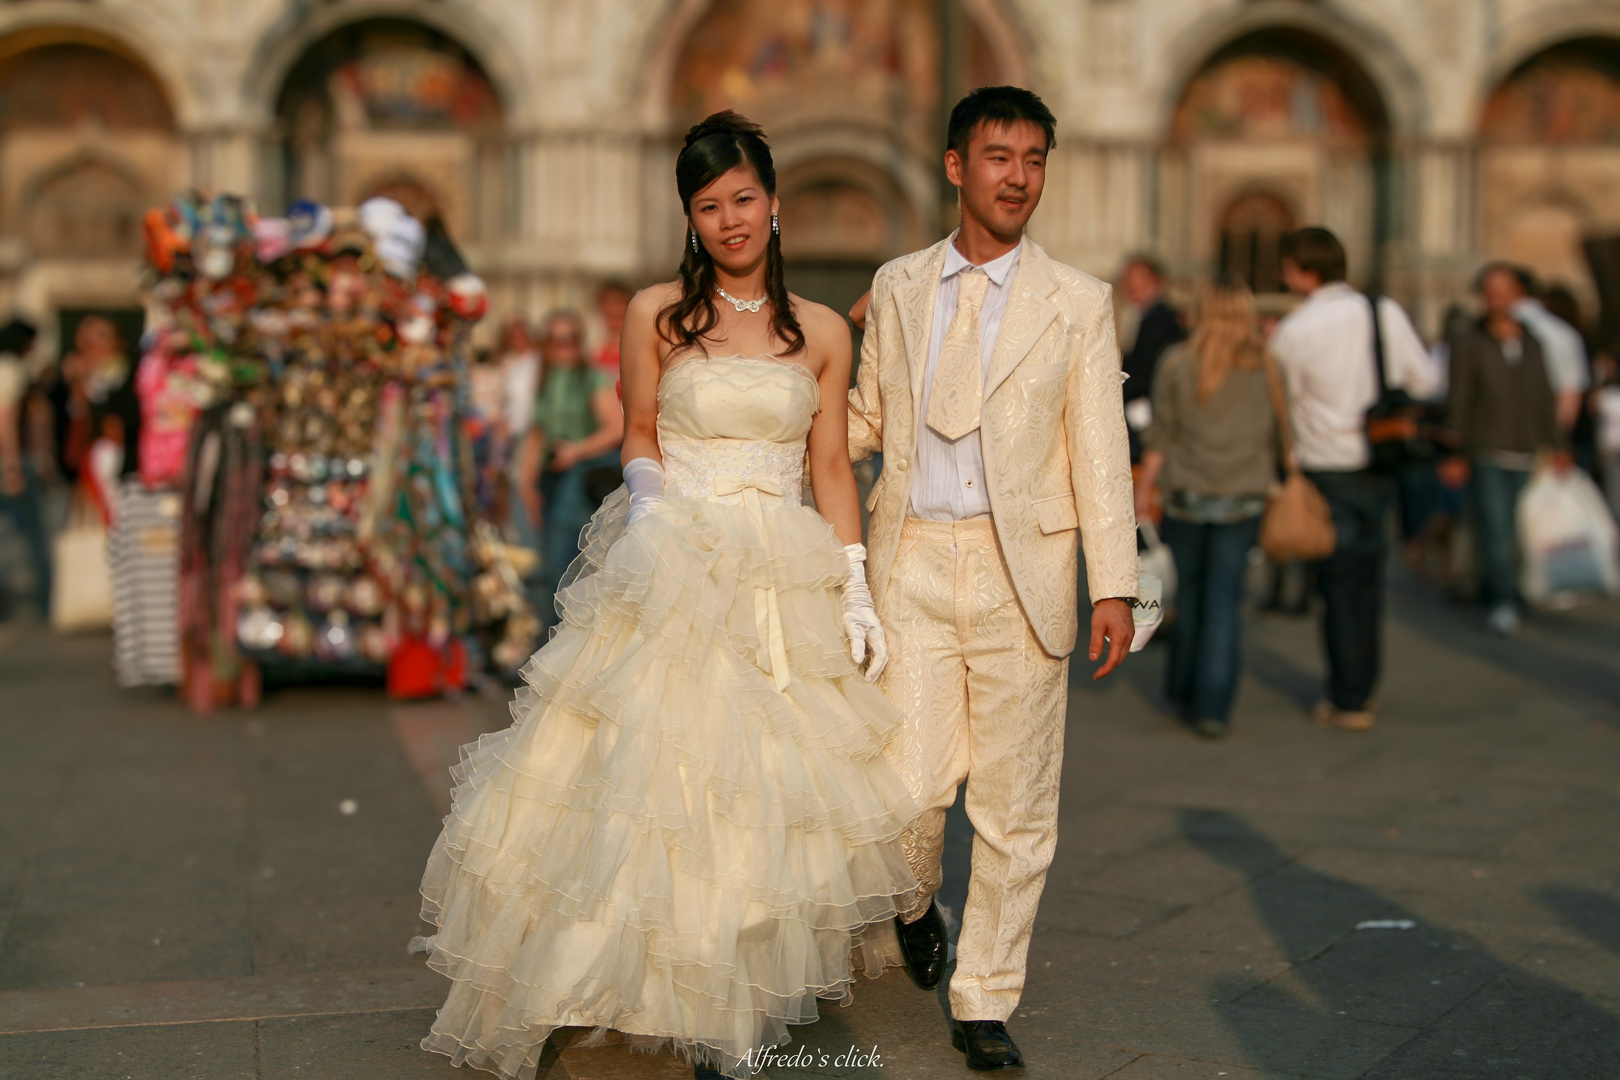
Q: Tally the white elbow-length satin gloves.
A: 2